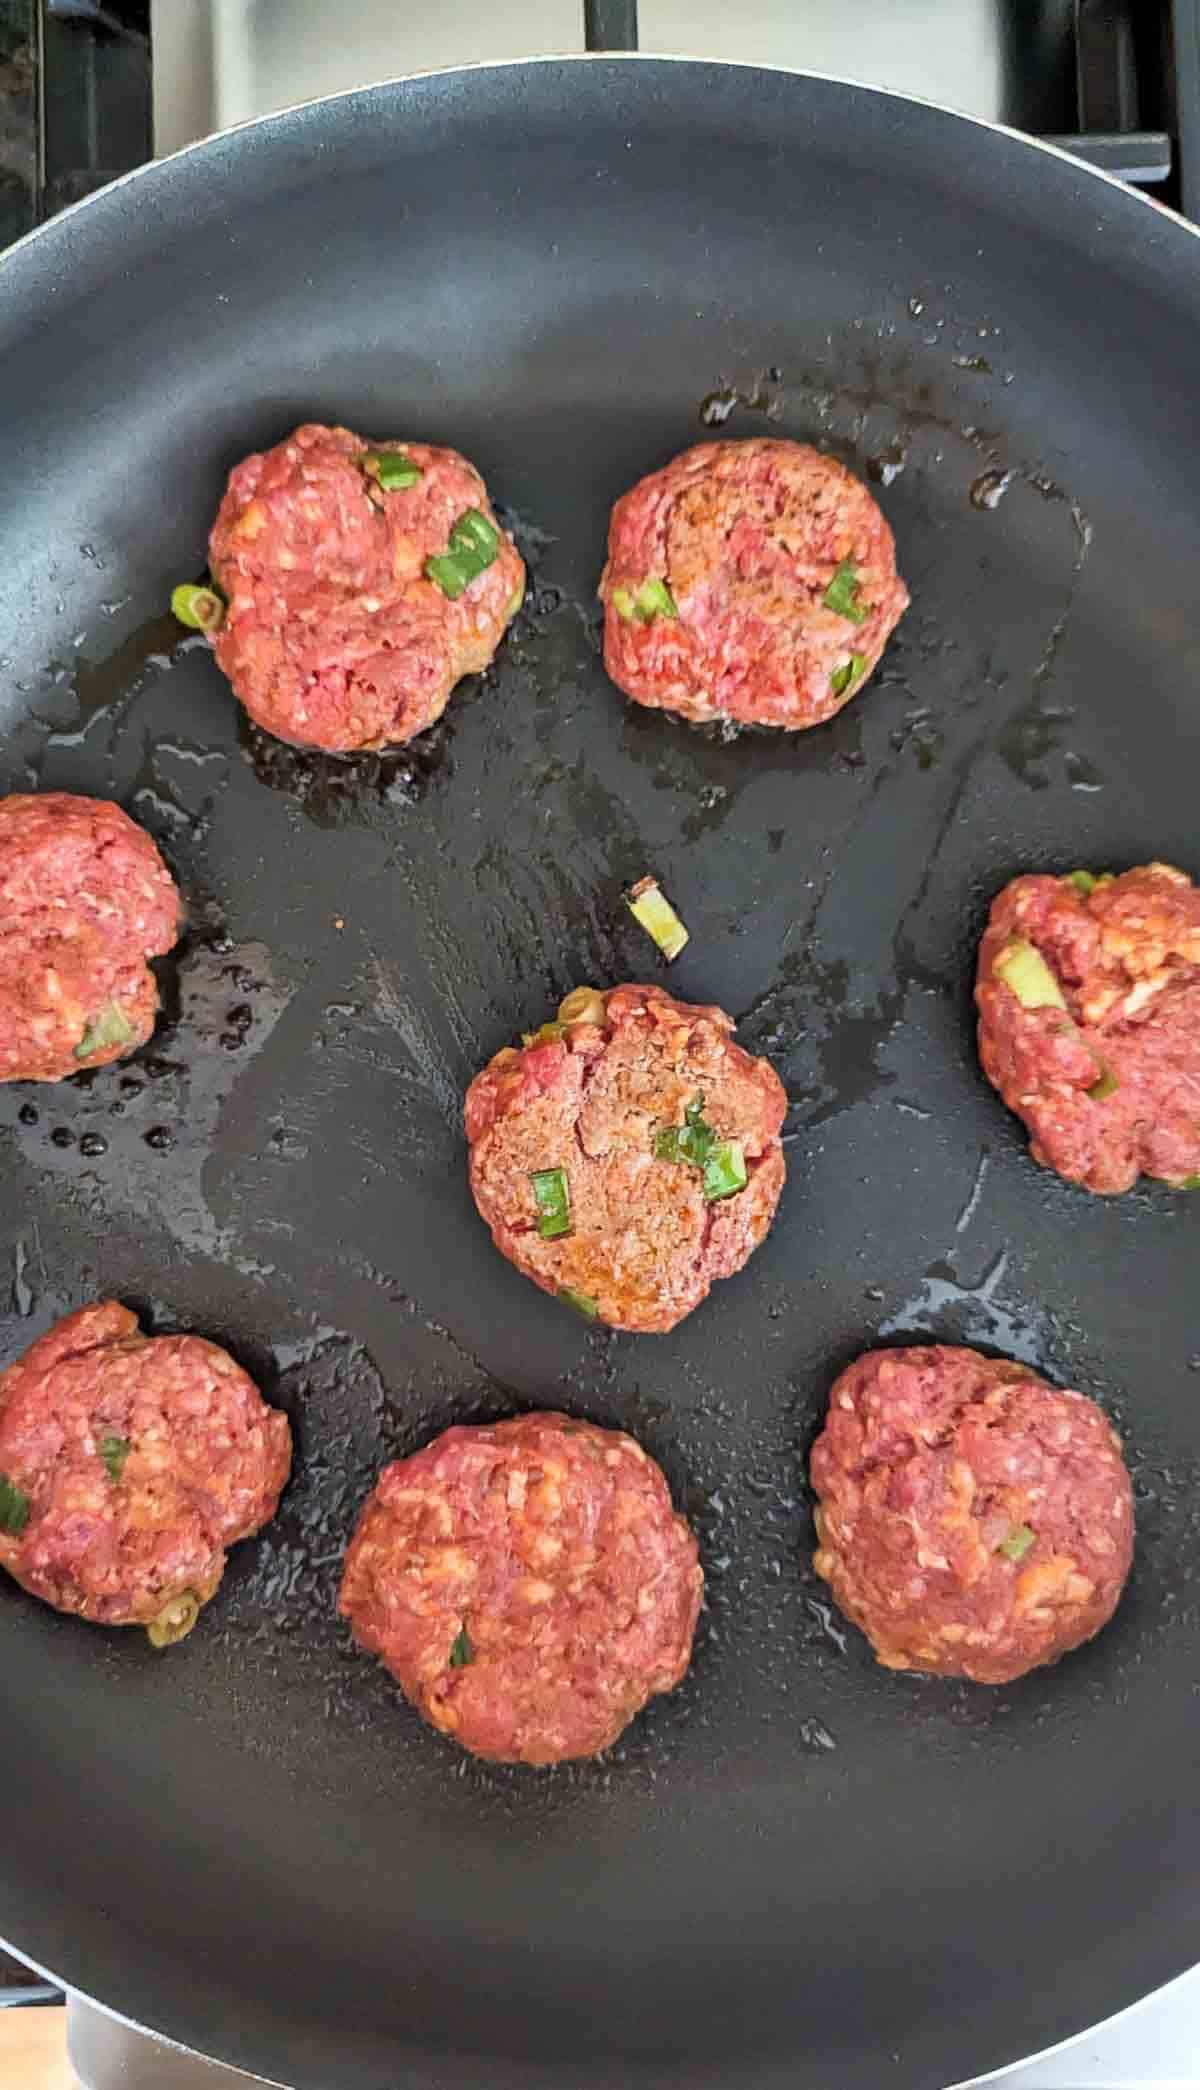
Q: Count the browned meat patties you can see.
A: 2